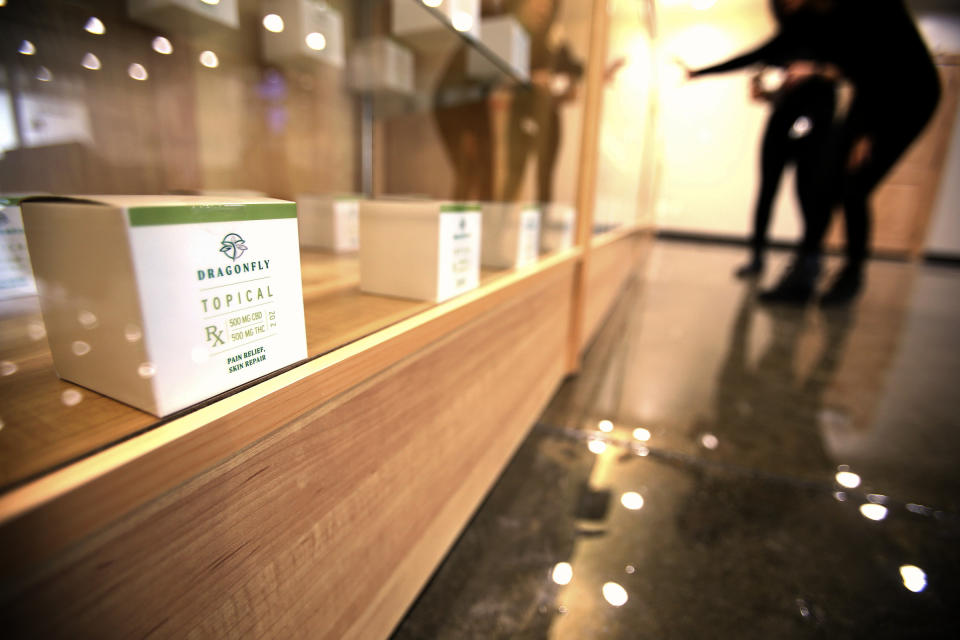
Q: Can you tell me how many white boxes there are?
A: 11